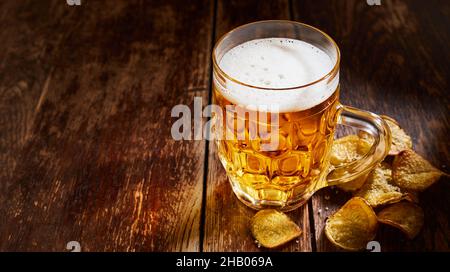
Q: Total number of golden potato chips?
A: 7